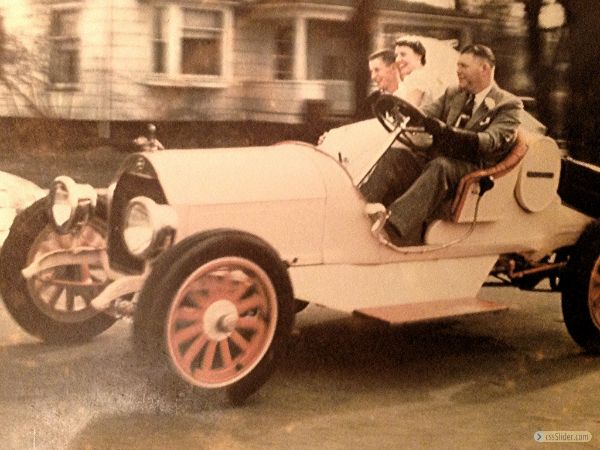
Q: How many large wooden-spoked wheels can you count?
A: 3